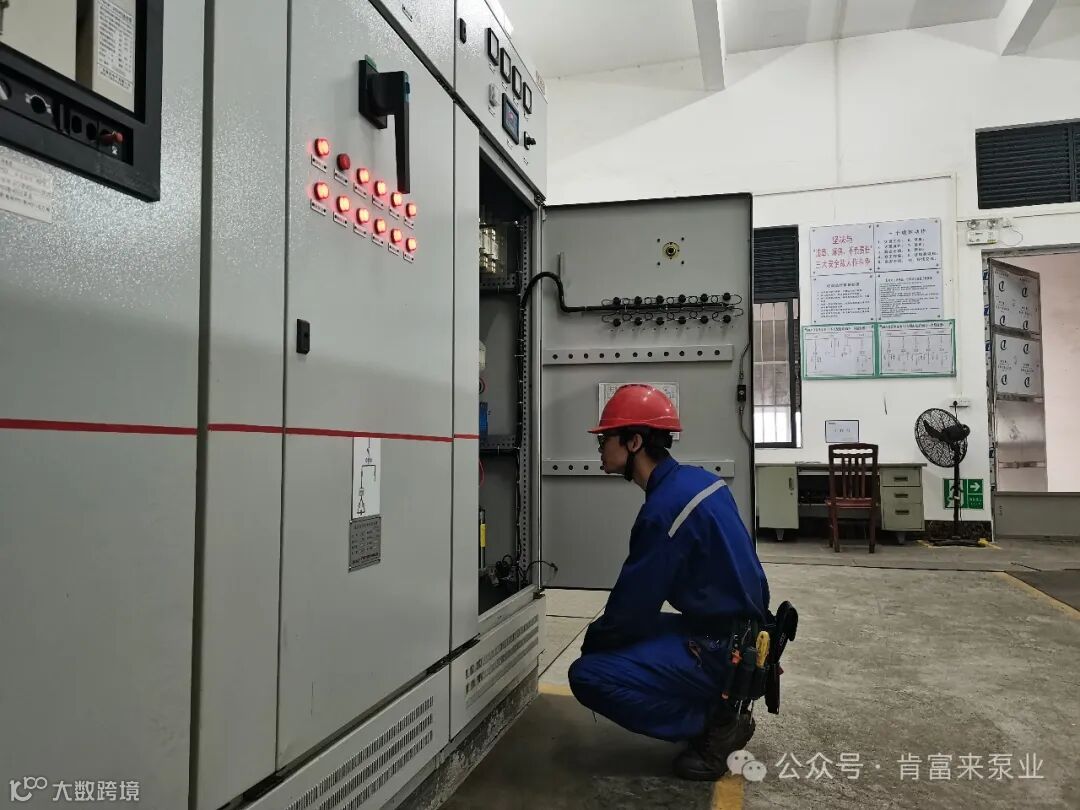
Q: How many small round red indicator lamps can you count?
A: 12